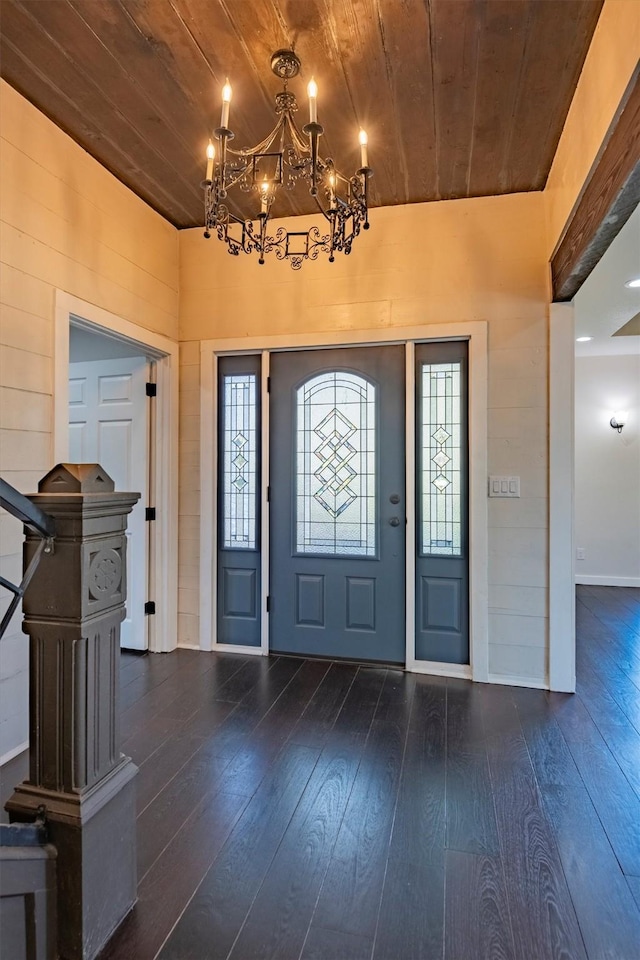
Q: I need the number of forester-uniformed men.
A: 0